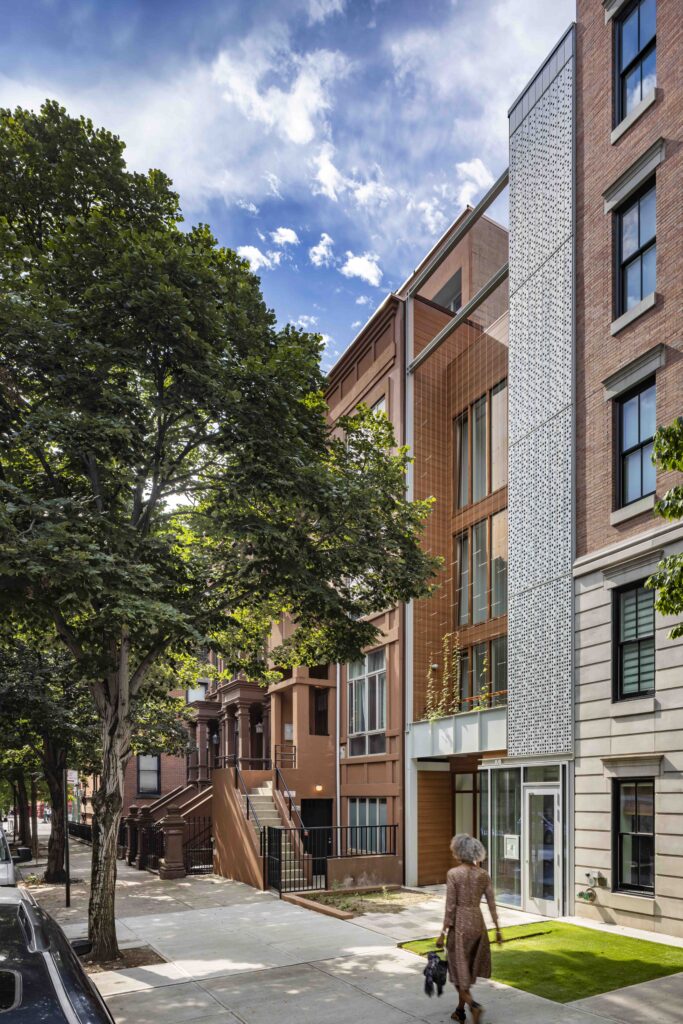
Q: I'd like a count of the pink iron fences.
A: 0